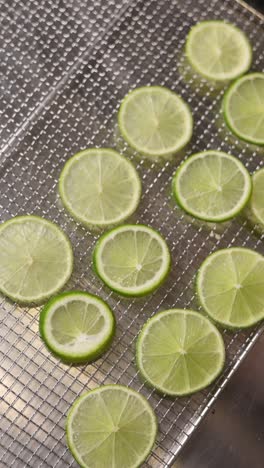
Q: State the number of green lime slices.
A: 12